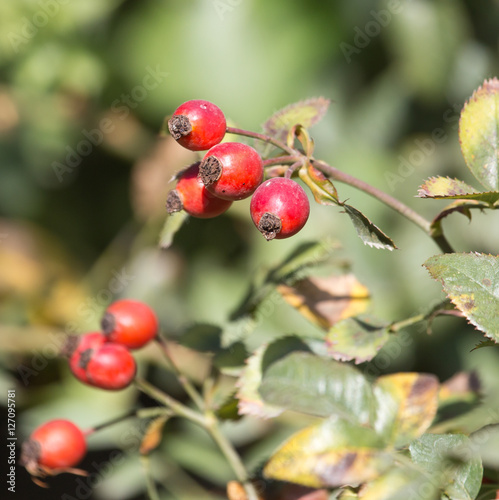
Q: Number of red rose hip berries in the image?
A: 8